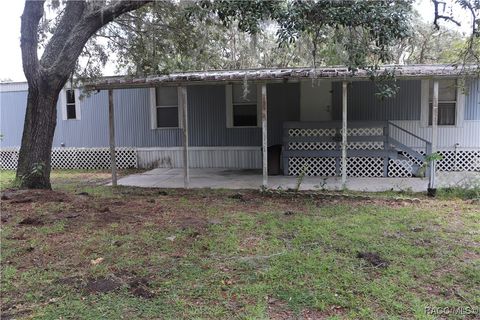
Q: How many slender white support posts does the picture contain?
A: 5